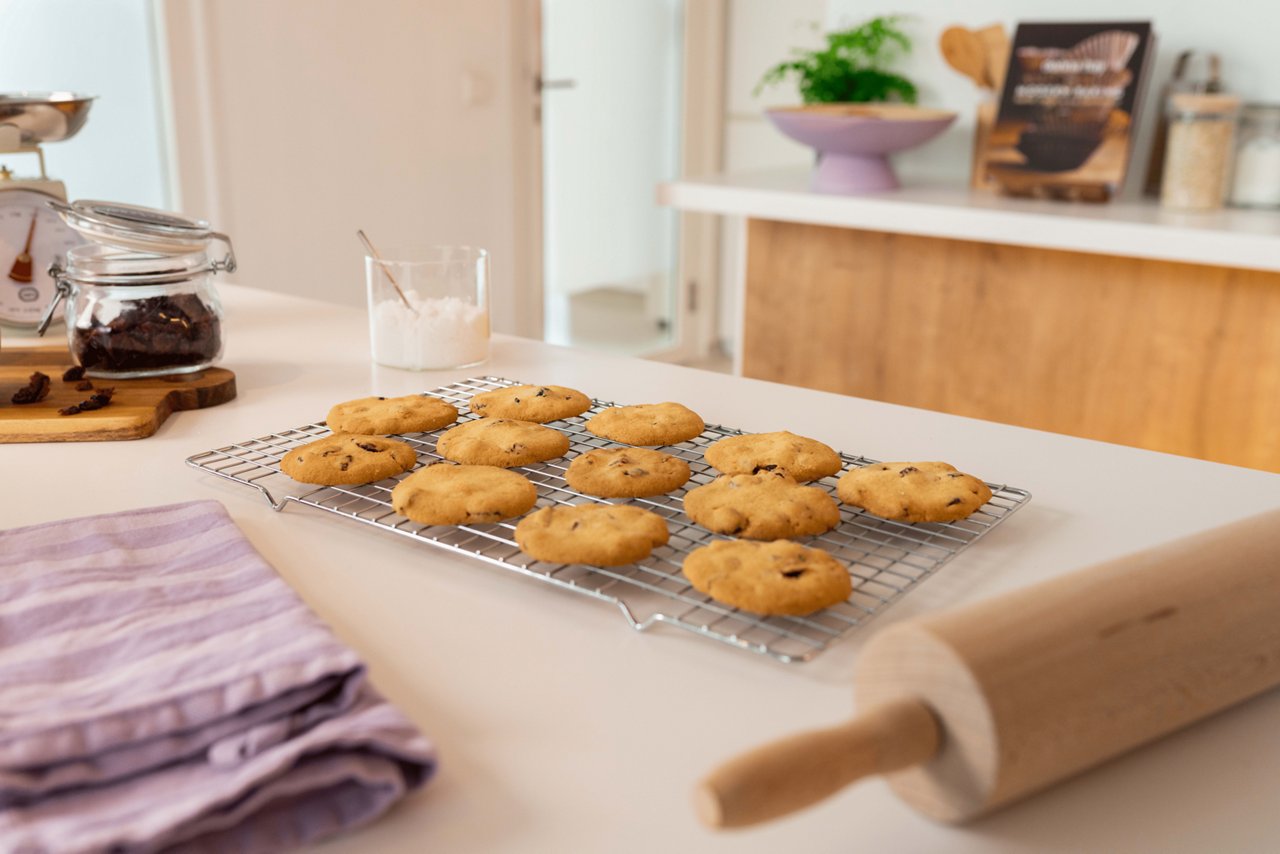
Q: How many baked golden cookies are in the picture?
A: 12